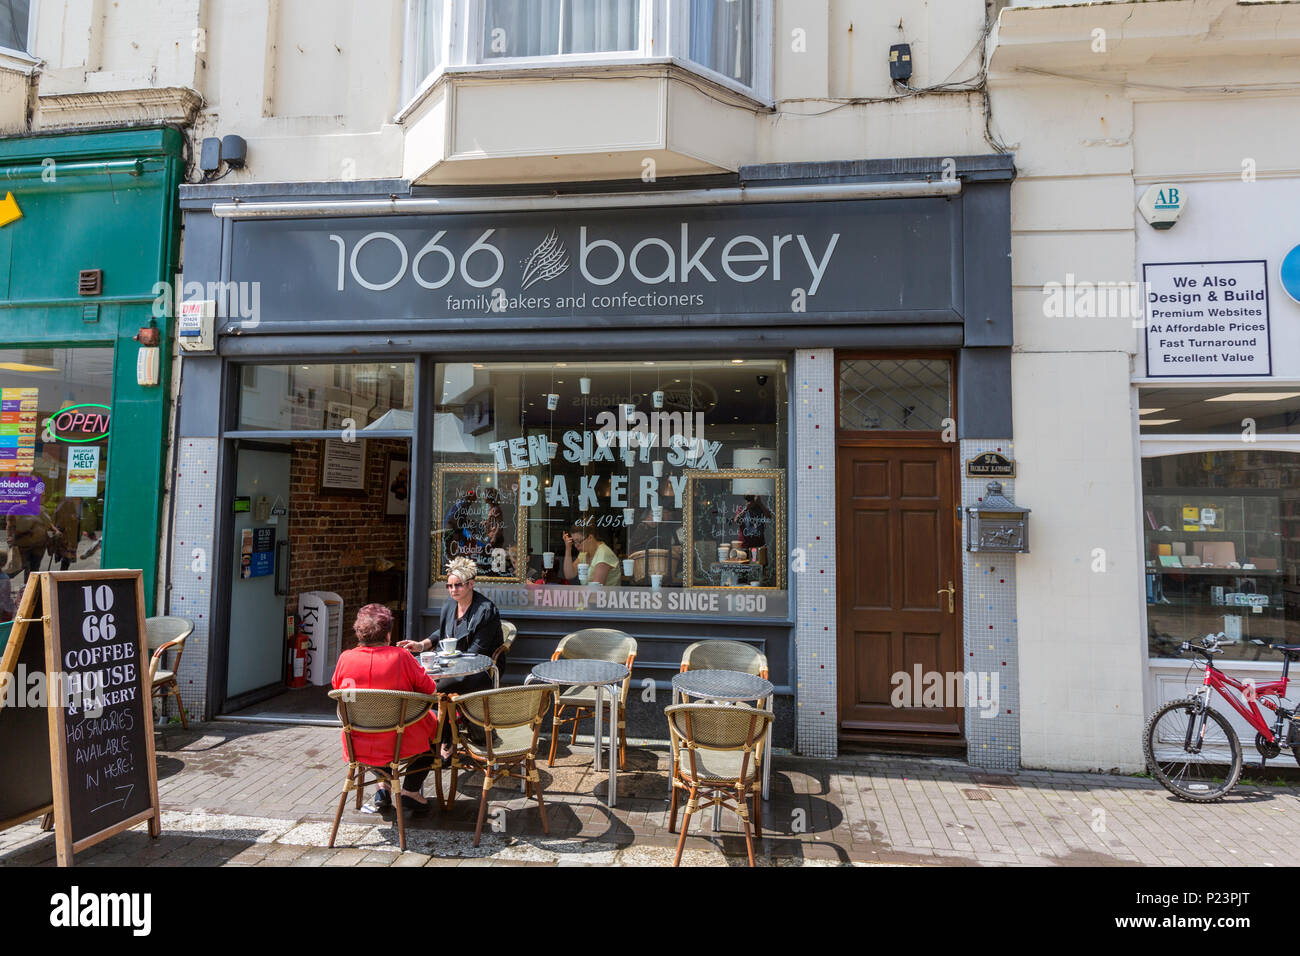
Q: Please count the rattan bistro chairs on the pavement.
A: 7